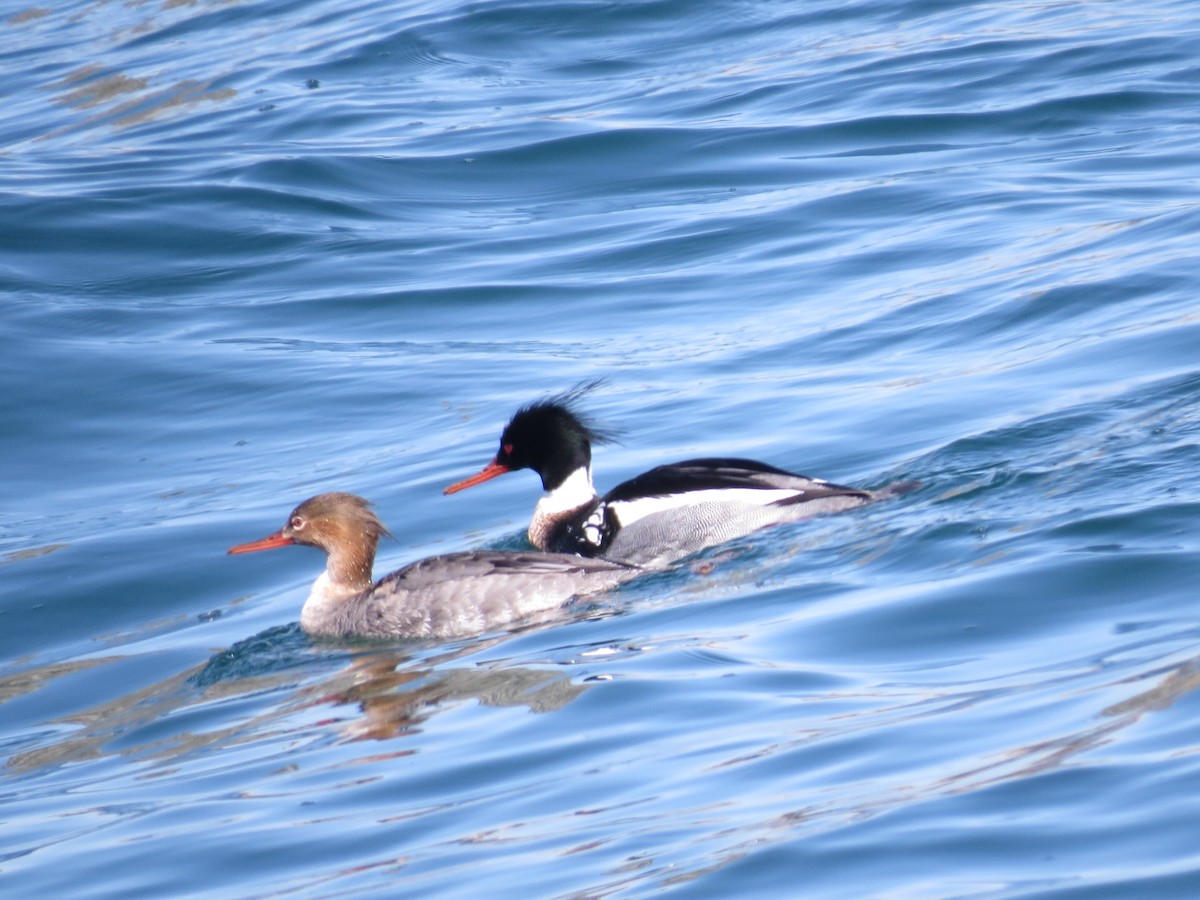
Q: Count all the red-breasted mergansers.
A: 2